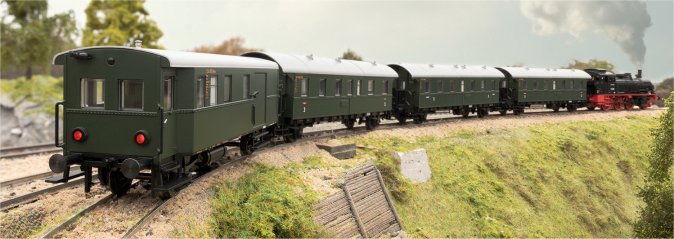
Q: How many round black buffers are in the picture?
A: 2